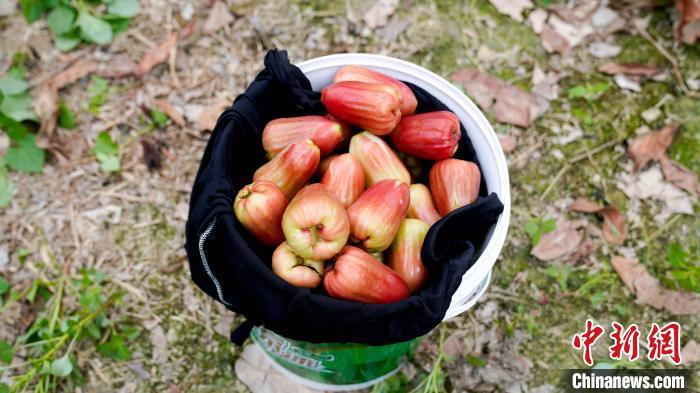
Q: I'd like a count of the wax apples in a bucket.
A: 15